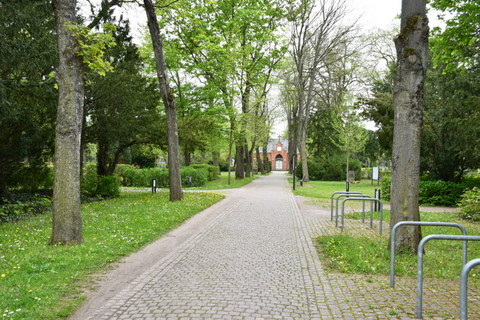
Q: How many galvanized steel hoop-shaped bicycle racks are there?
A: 6